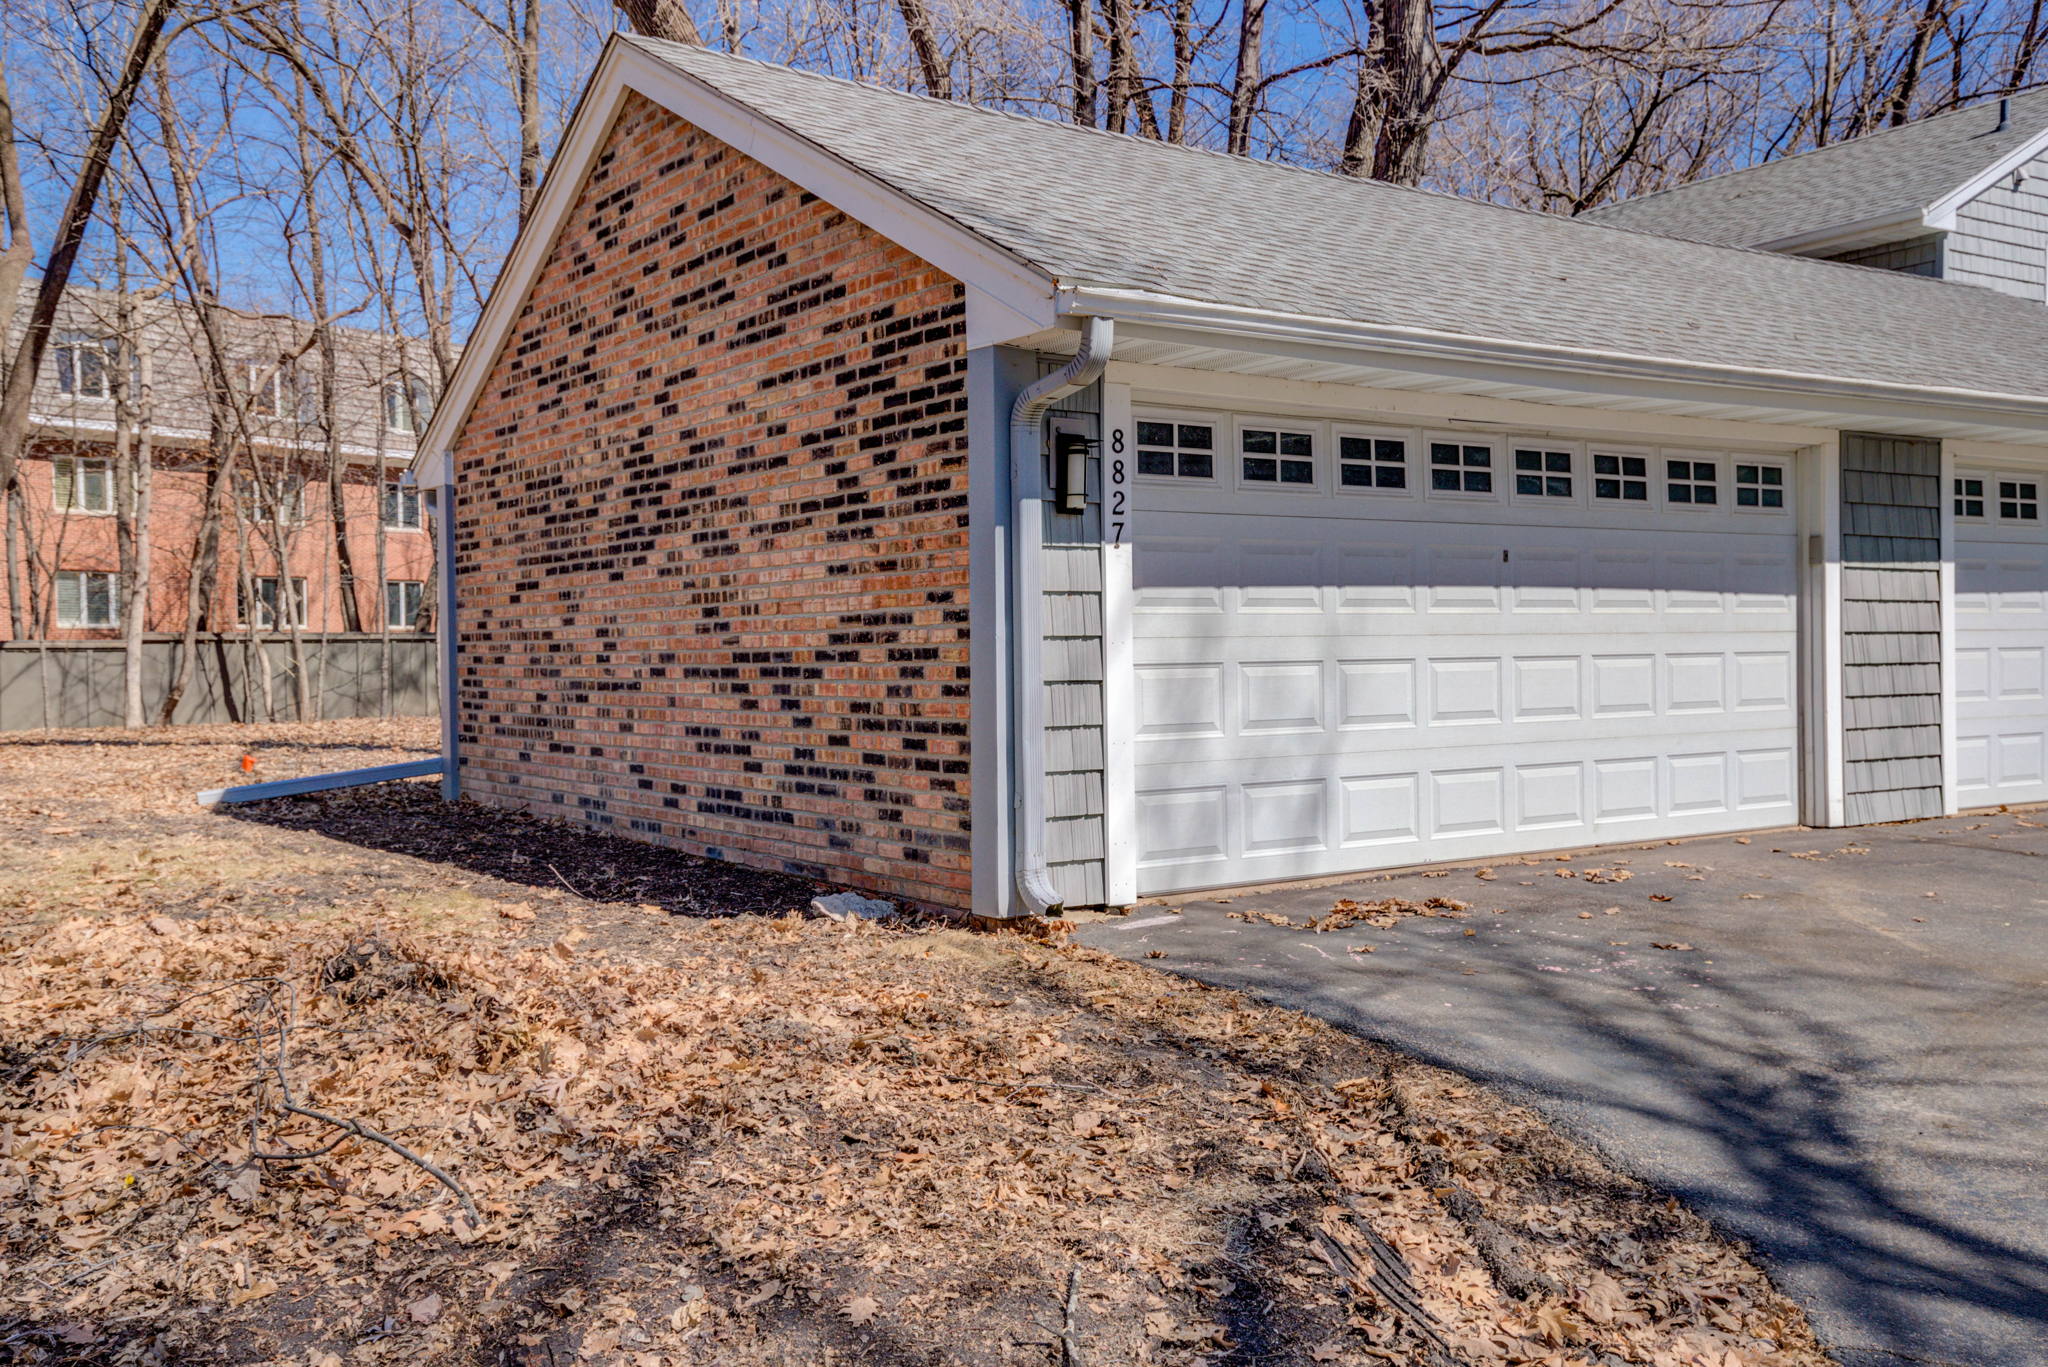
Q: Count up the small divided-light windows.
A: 10